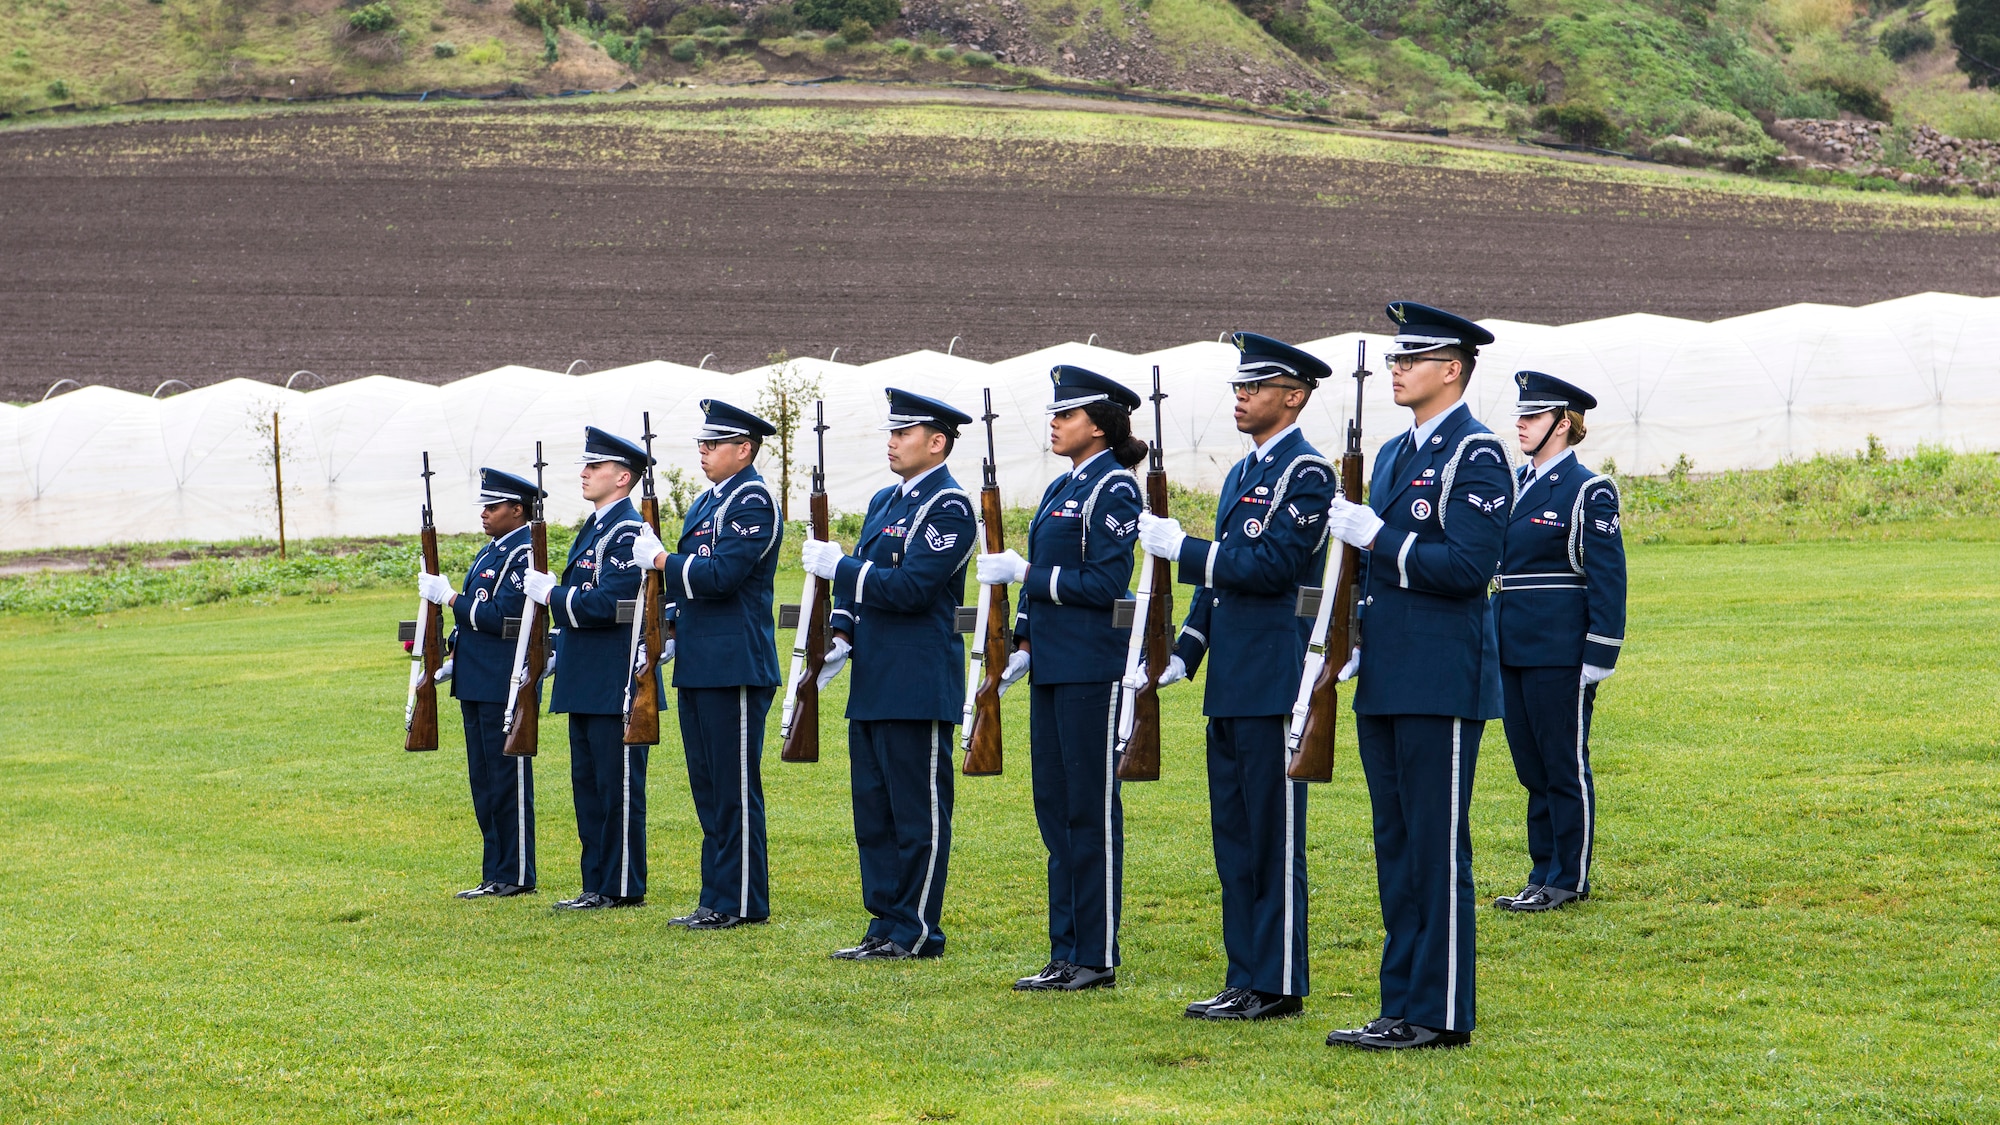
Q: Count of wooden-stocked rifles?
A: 7